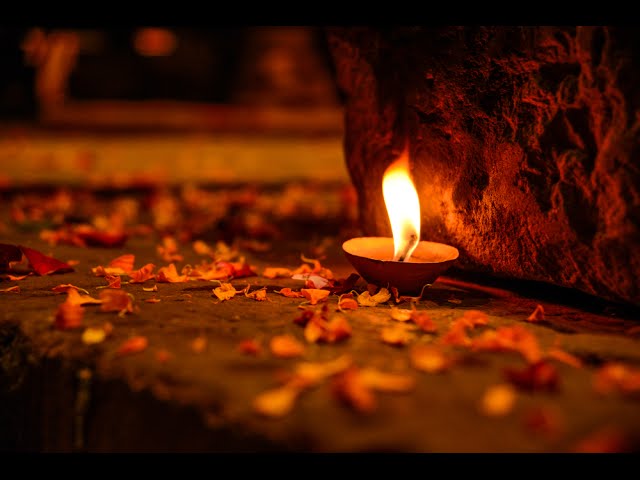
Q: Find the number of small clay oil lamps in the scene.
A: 1